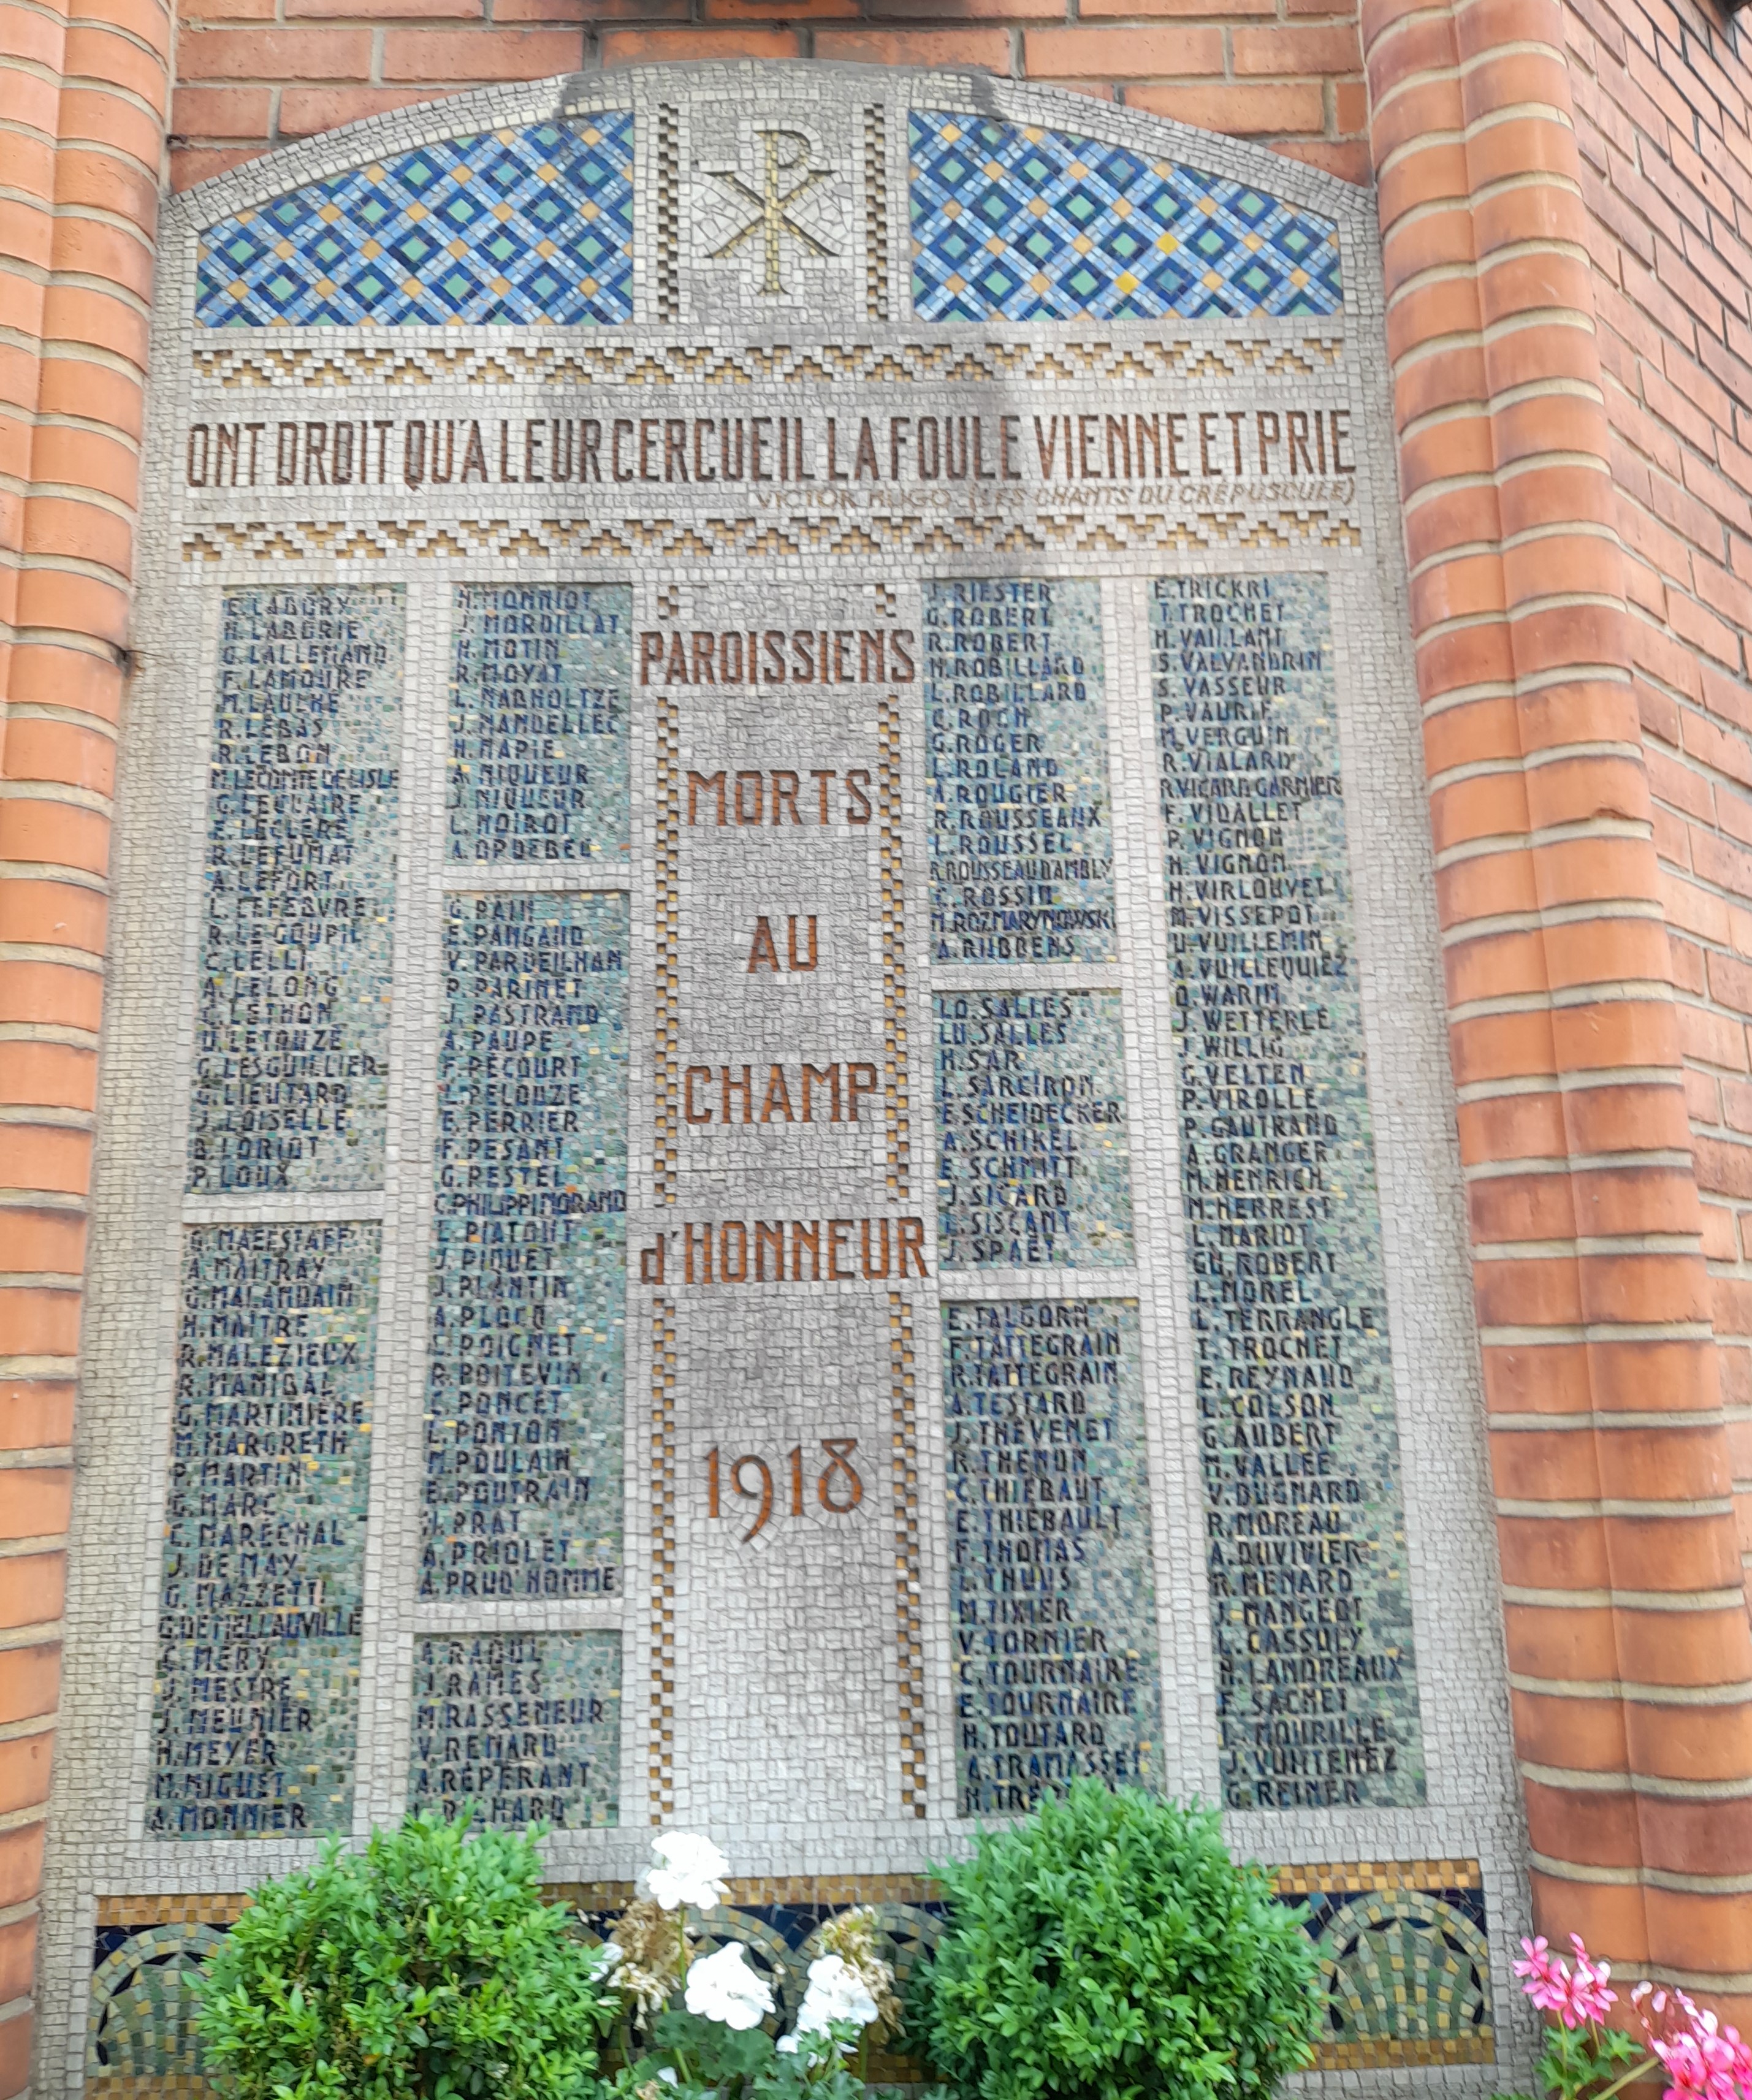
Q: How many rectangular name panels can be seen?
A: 9